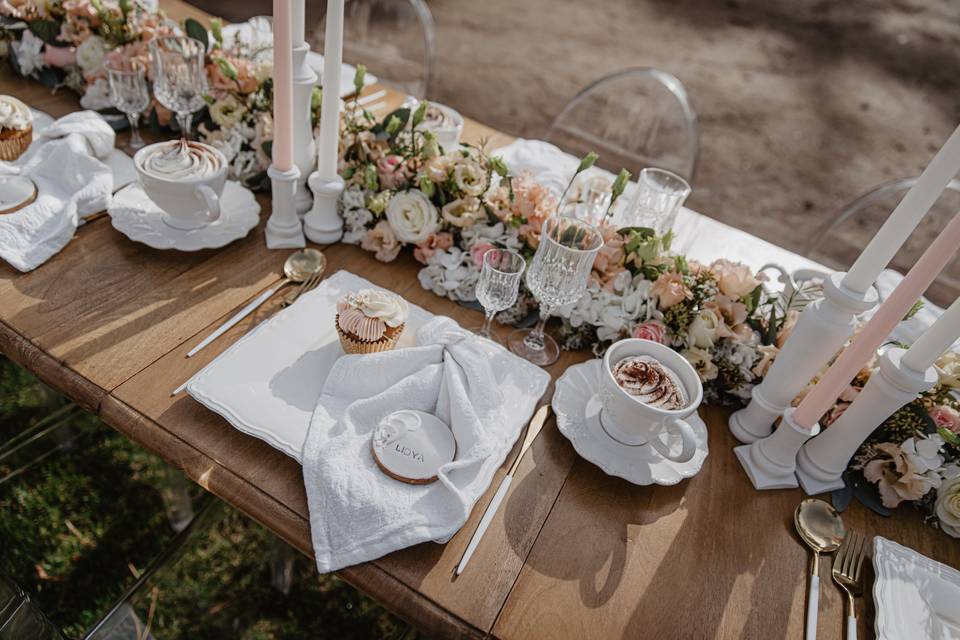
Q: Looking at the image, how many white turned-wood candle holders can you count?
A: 6